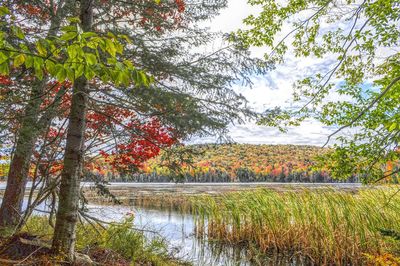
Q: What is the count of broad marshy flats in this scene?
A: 1